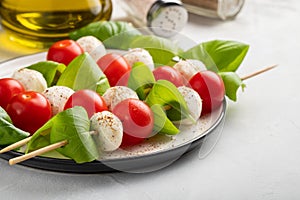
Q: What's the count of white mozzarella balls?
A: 8